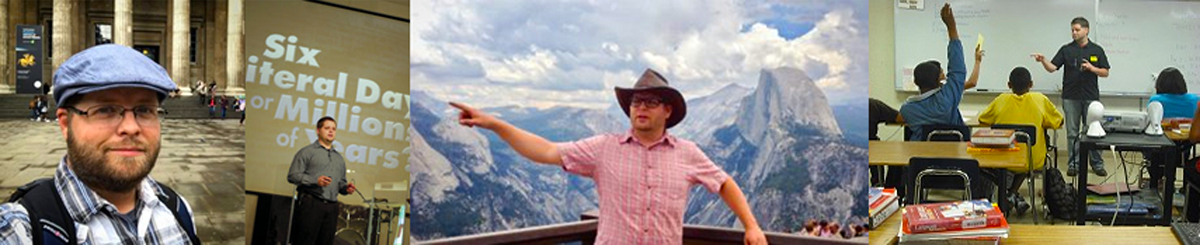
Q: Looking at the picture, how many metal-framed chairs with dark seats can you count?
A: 3